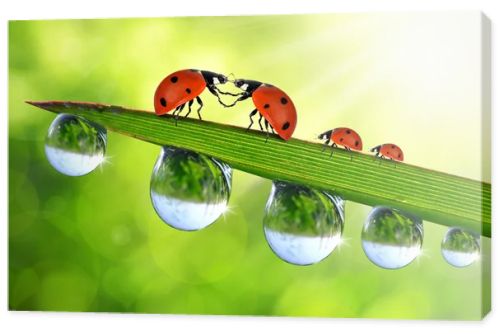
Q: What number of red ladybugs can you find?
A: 4